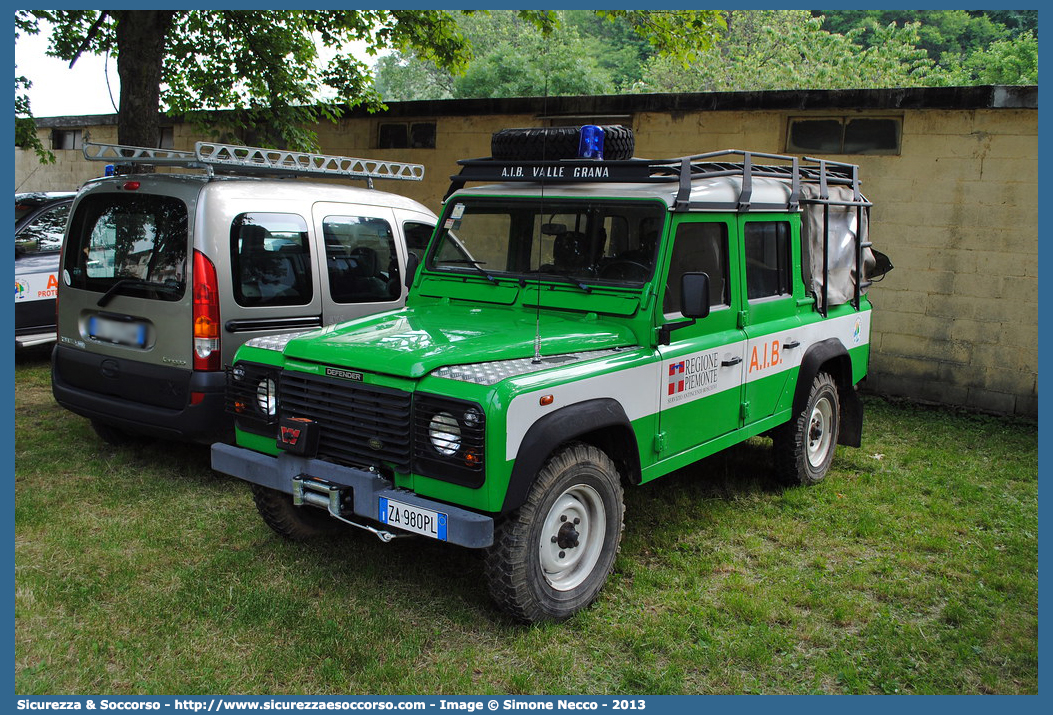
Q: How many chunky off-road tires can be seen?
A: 4